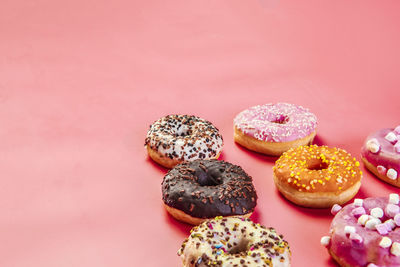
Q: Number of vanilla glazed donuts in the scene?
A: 2